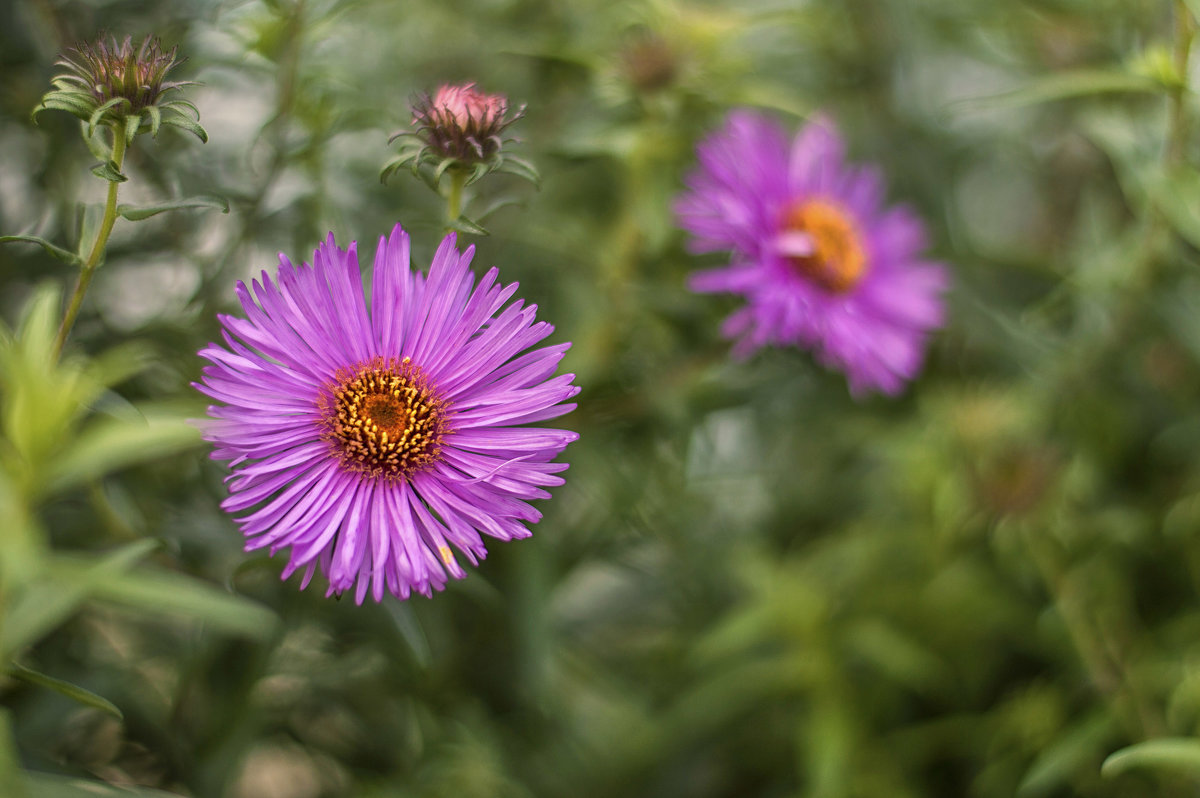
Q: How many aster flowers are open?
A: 2